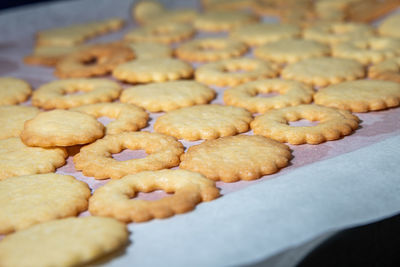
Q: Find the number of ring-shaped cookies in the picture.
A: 12